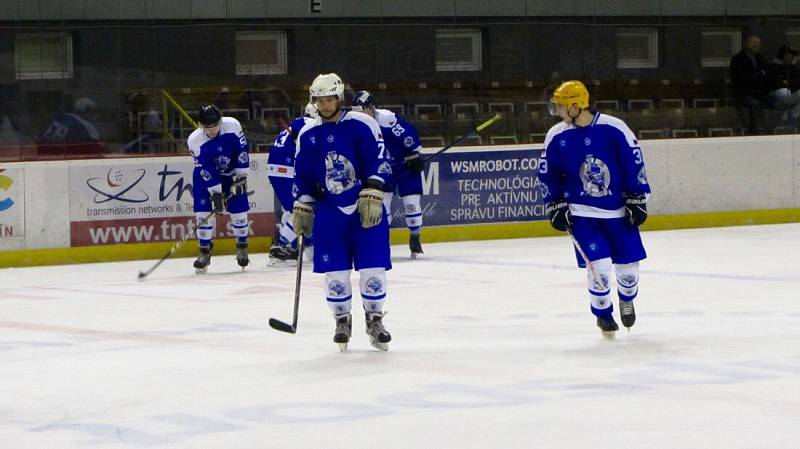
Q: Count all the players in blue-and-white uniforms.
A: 5